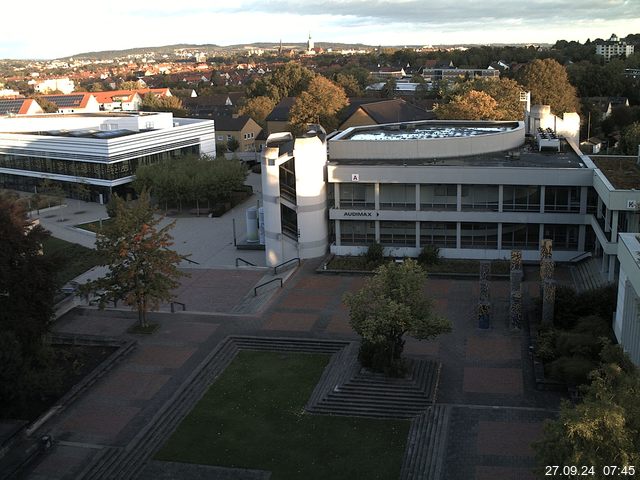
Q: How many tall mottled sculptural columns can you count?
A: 3